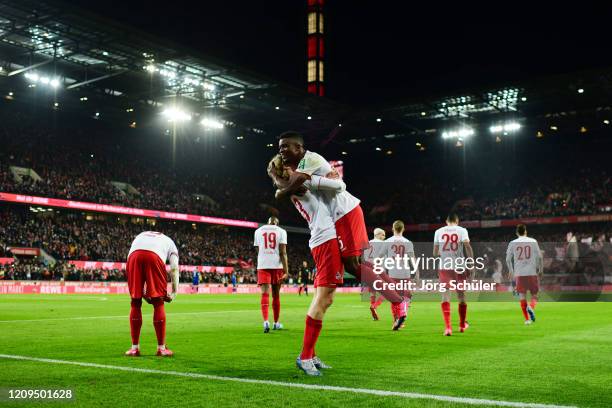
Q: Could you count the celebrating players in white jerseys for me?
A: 2